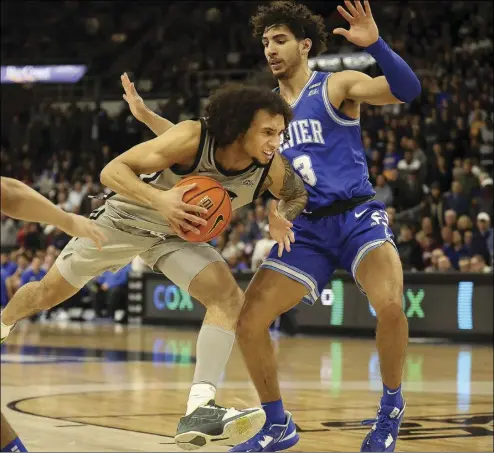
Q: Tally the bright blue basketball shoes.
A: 2